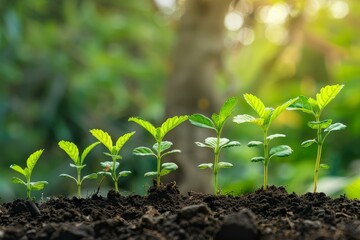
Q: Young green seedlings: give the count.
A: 7